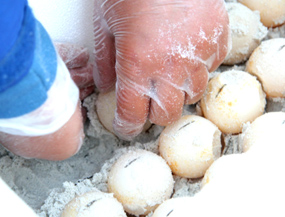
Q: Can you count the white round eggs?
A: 11